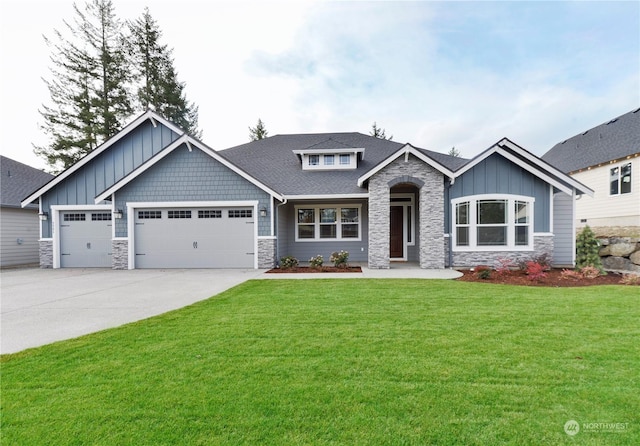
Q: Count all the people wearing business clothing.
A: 0